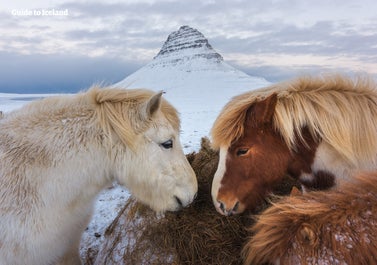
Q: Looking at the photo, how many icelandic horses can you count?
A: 3